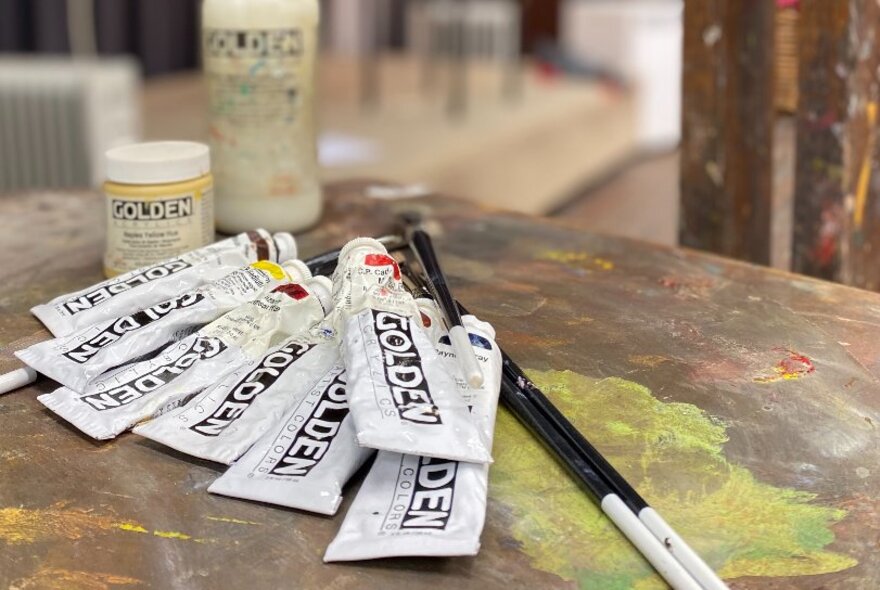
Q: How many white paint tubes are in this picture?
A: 7